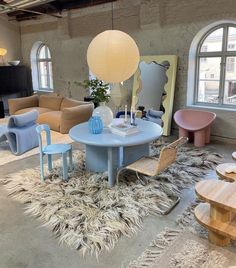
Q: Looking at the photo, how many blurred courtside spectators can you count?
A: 0